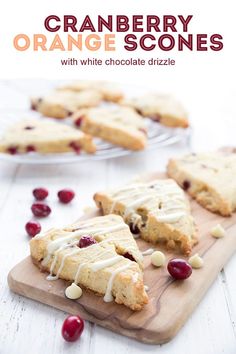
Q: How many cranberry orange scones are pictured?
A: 8